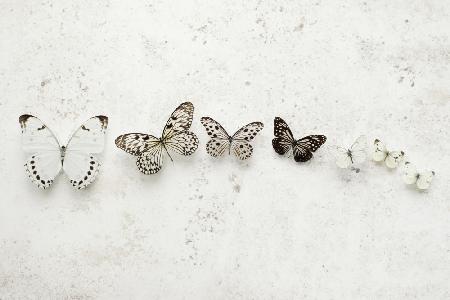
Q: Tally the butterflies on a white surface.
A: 7